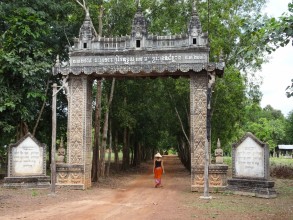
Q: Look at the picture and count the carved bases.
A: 2